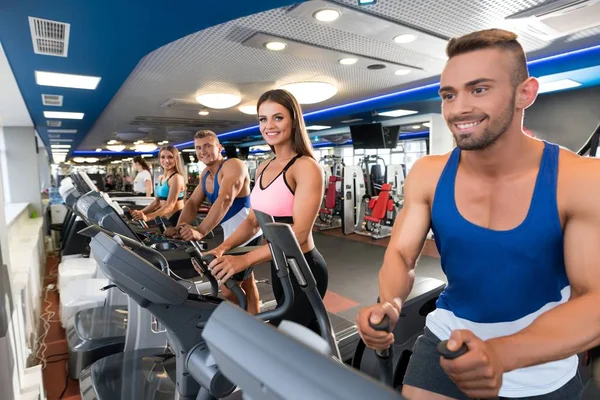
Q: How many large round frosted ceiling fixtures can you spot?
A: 3